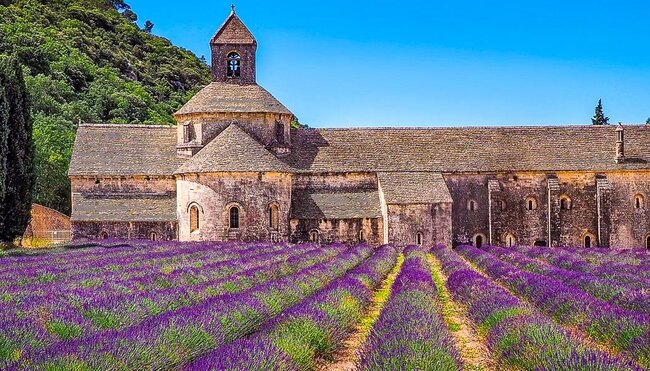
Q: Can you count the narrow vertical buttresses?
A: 3